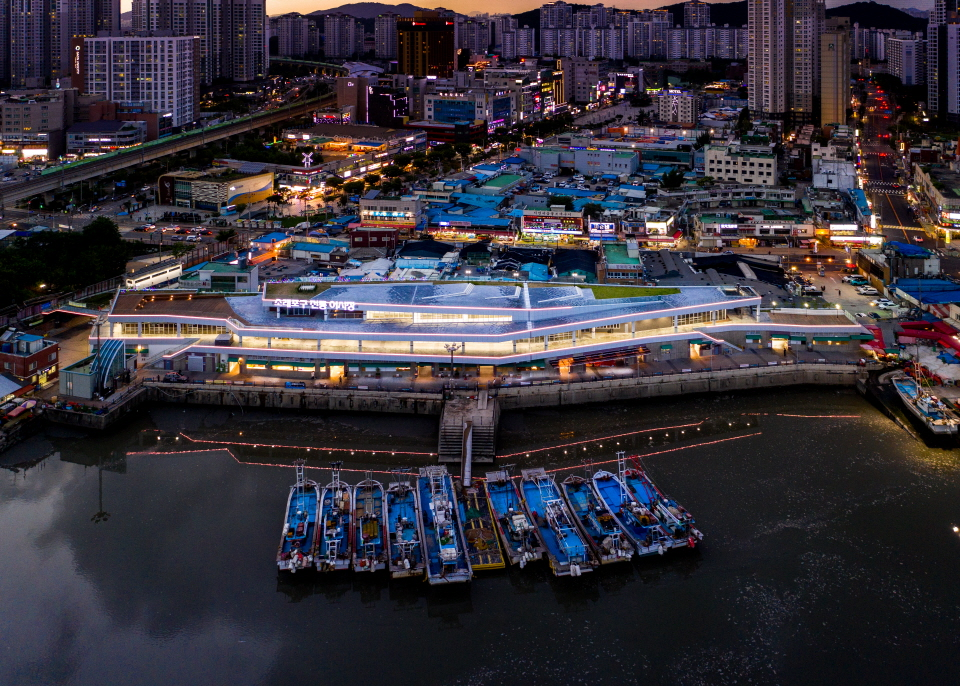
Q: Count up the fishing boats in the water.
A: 11